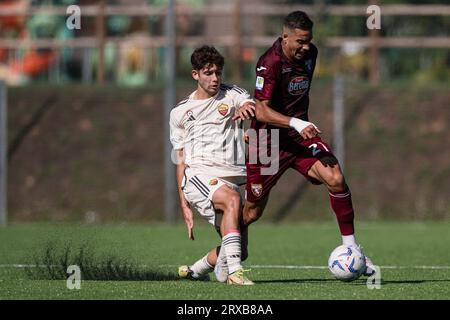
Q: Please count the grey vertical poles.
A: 3